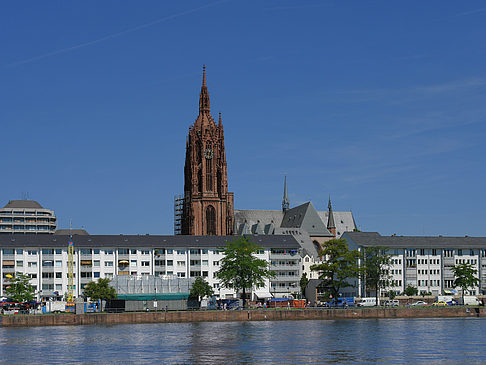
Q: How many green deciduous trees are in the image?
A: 7